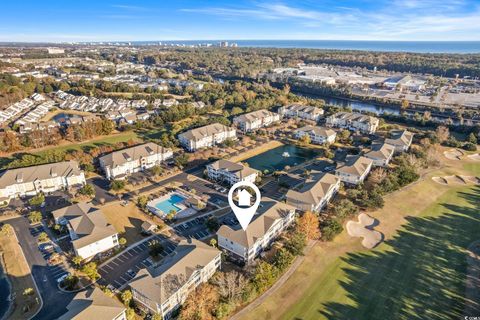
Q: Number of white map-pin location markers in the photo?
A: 1